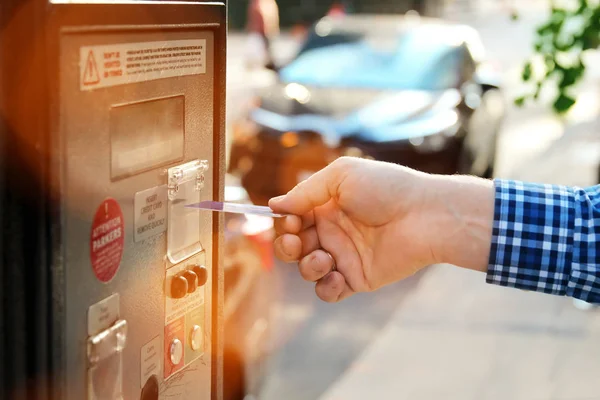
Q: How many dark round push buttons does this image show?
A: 3